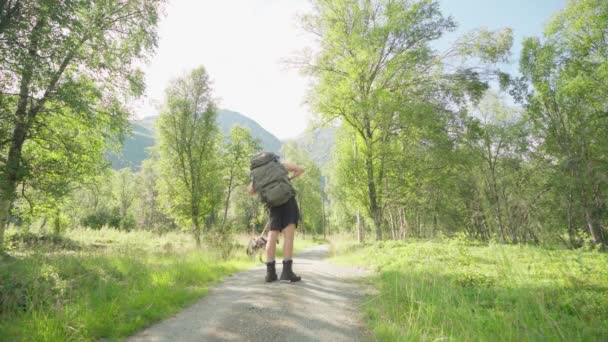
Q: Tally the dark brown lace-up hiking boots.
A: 2